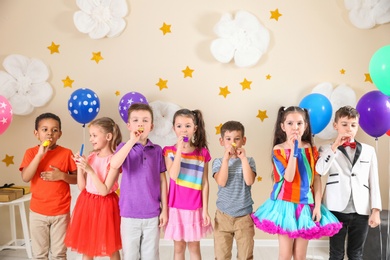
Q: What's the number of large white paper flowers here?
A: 6